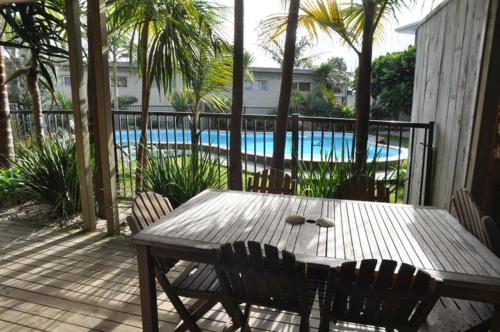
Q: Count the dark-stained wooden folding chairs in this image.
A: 6